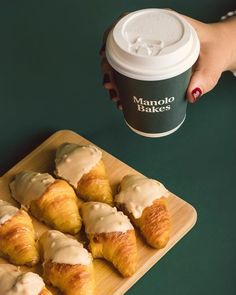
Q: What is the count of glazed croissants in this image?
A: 7